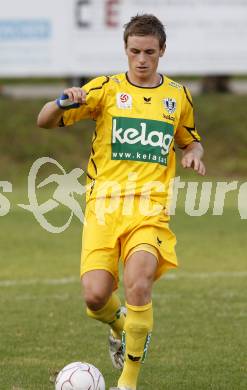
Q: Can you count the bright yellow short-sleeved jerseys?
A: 1